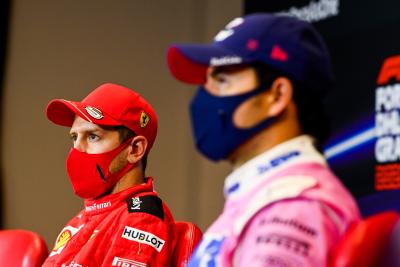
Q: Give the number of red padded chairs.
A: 3